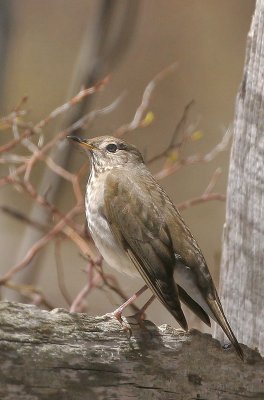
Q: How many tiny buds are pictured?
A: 3